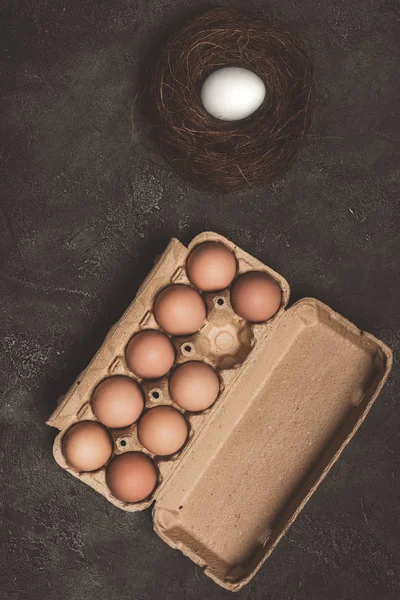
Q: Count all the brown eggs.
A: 9